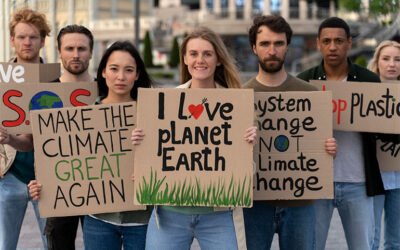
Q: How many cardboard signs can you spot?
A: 7